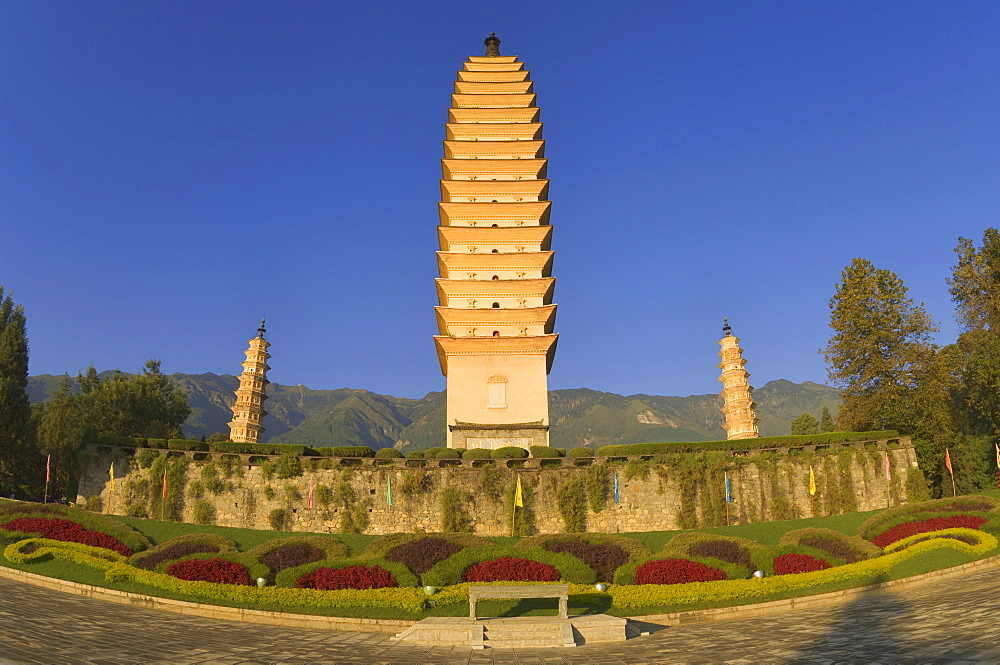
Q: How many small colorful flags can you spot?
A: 12